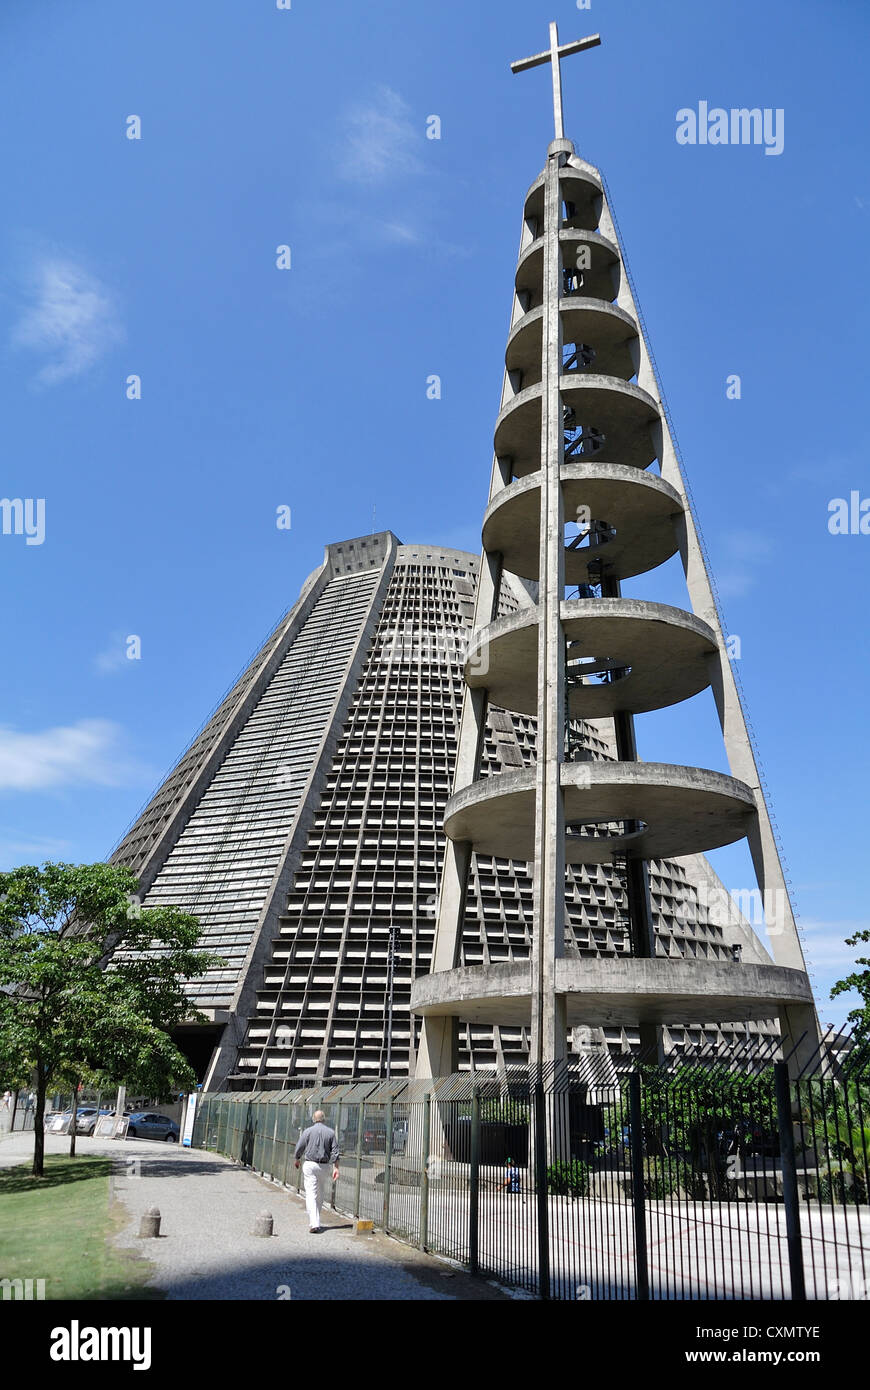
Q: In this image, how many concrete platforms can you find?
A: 8